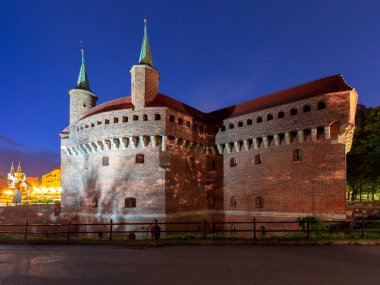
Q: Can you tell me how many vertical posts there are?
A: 8